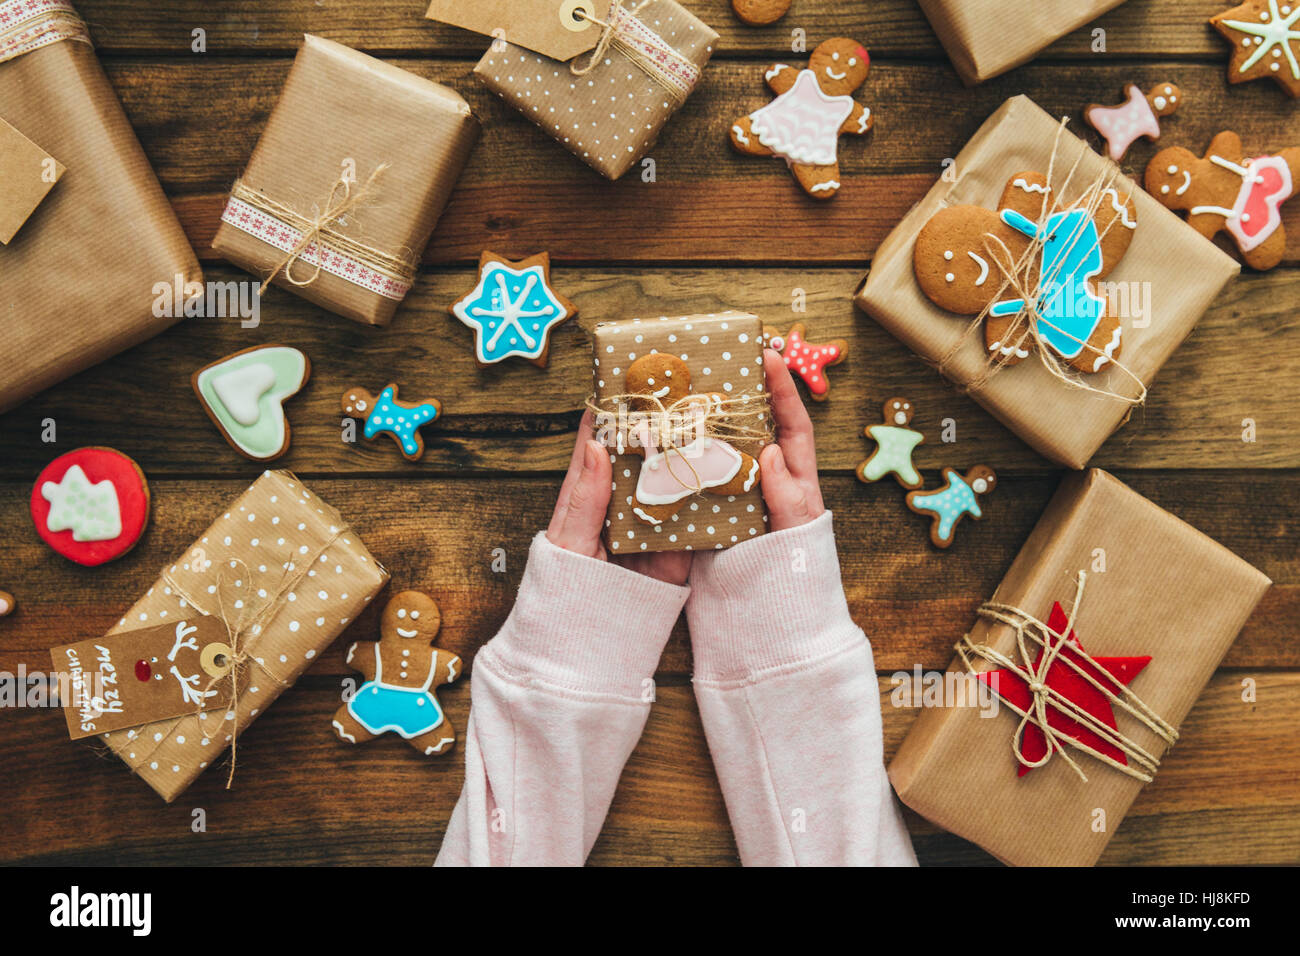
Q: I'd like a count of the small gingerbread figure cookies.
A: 5